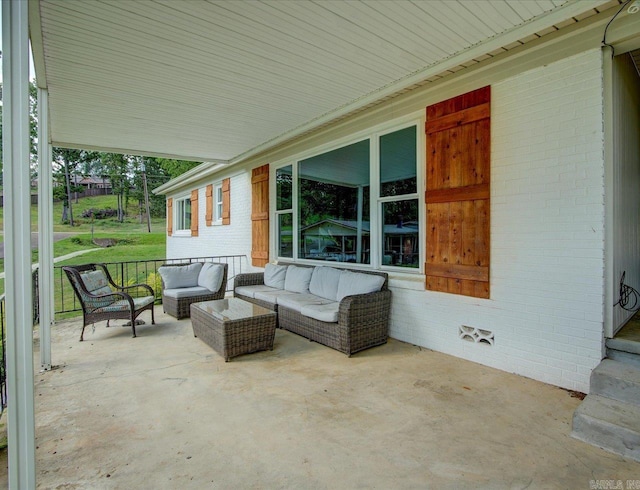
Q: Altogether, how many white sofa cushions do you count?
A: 11